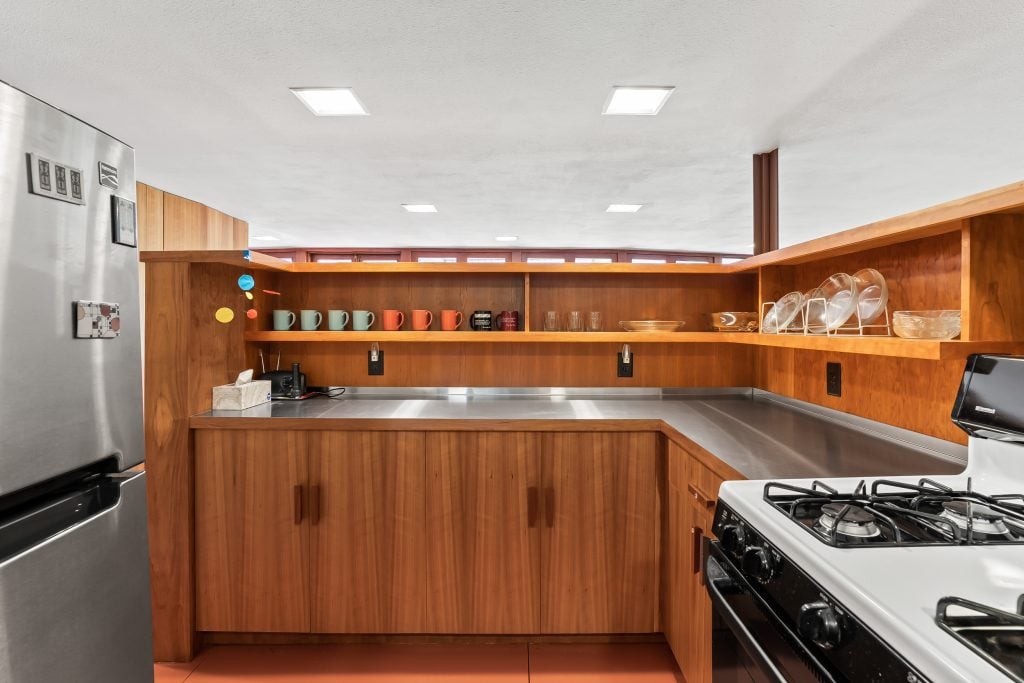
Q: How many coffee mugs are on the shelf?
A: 9